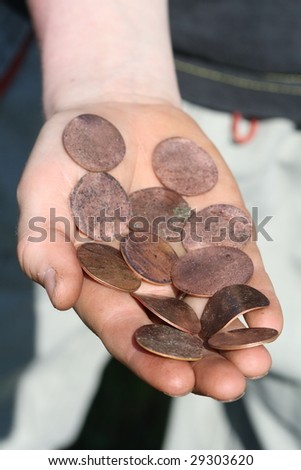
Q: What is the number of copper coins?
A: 12